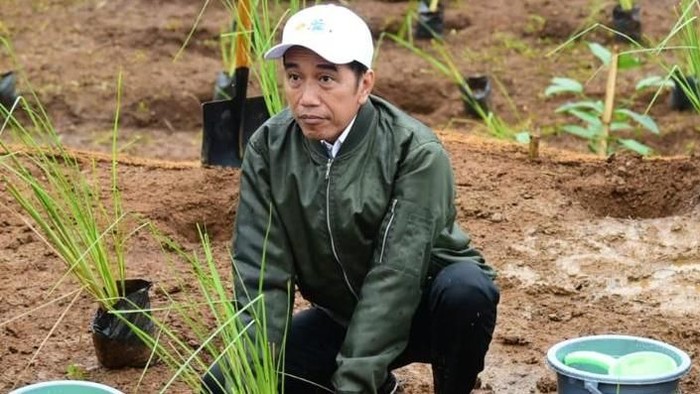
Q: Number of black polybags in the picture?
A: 7